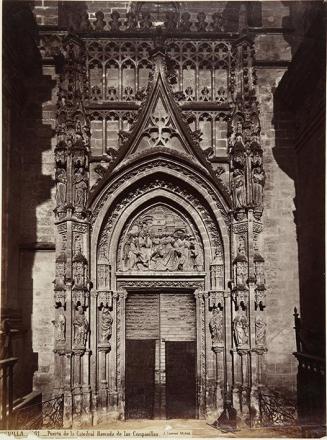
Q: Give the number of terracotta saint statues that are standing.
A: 10